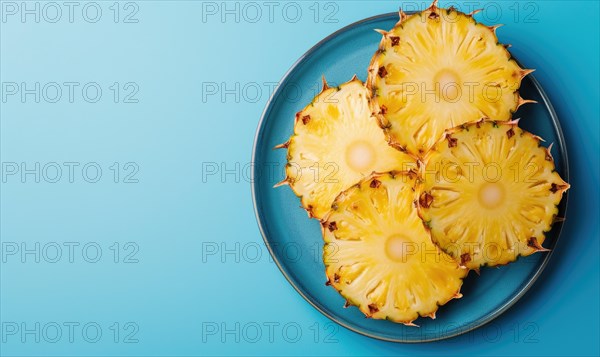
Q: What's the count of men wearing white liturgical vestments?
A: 0